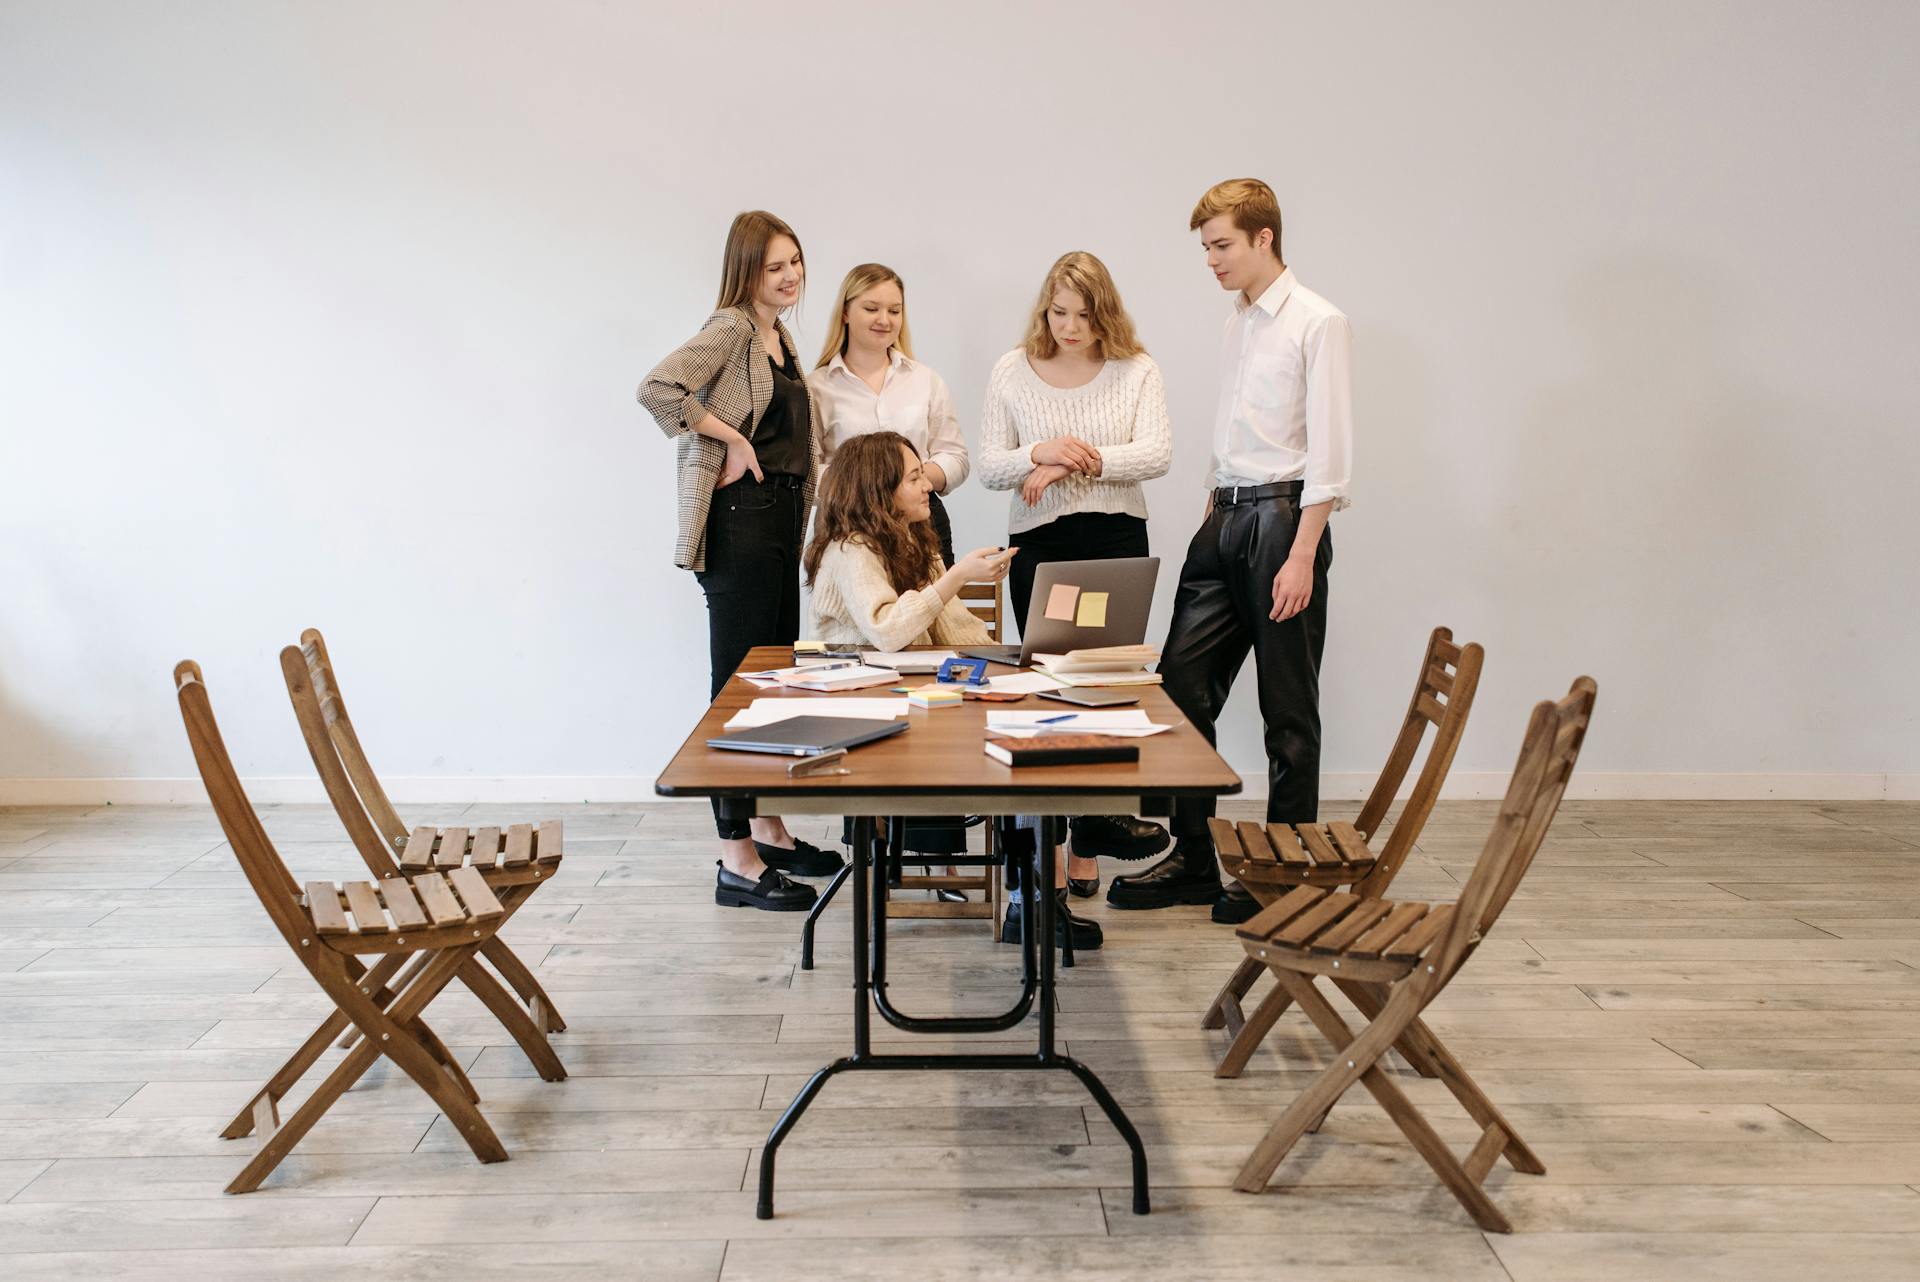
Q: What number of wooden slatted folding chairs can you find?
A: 5